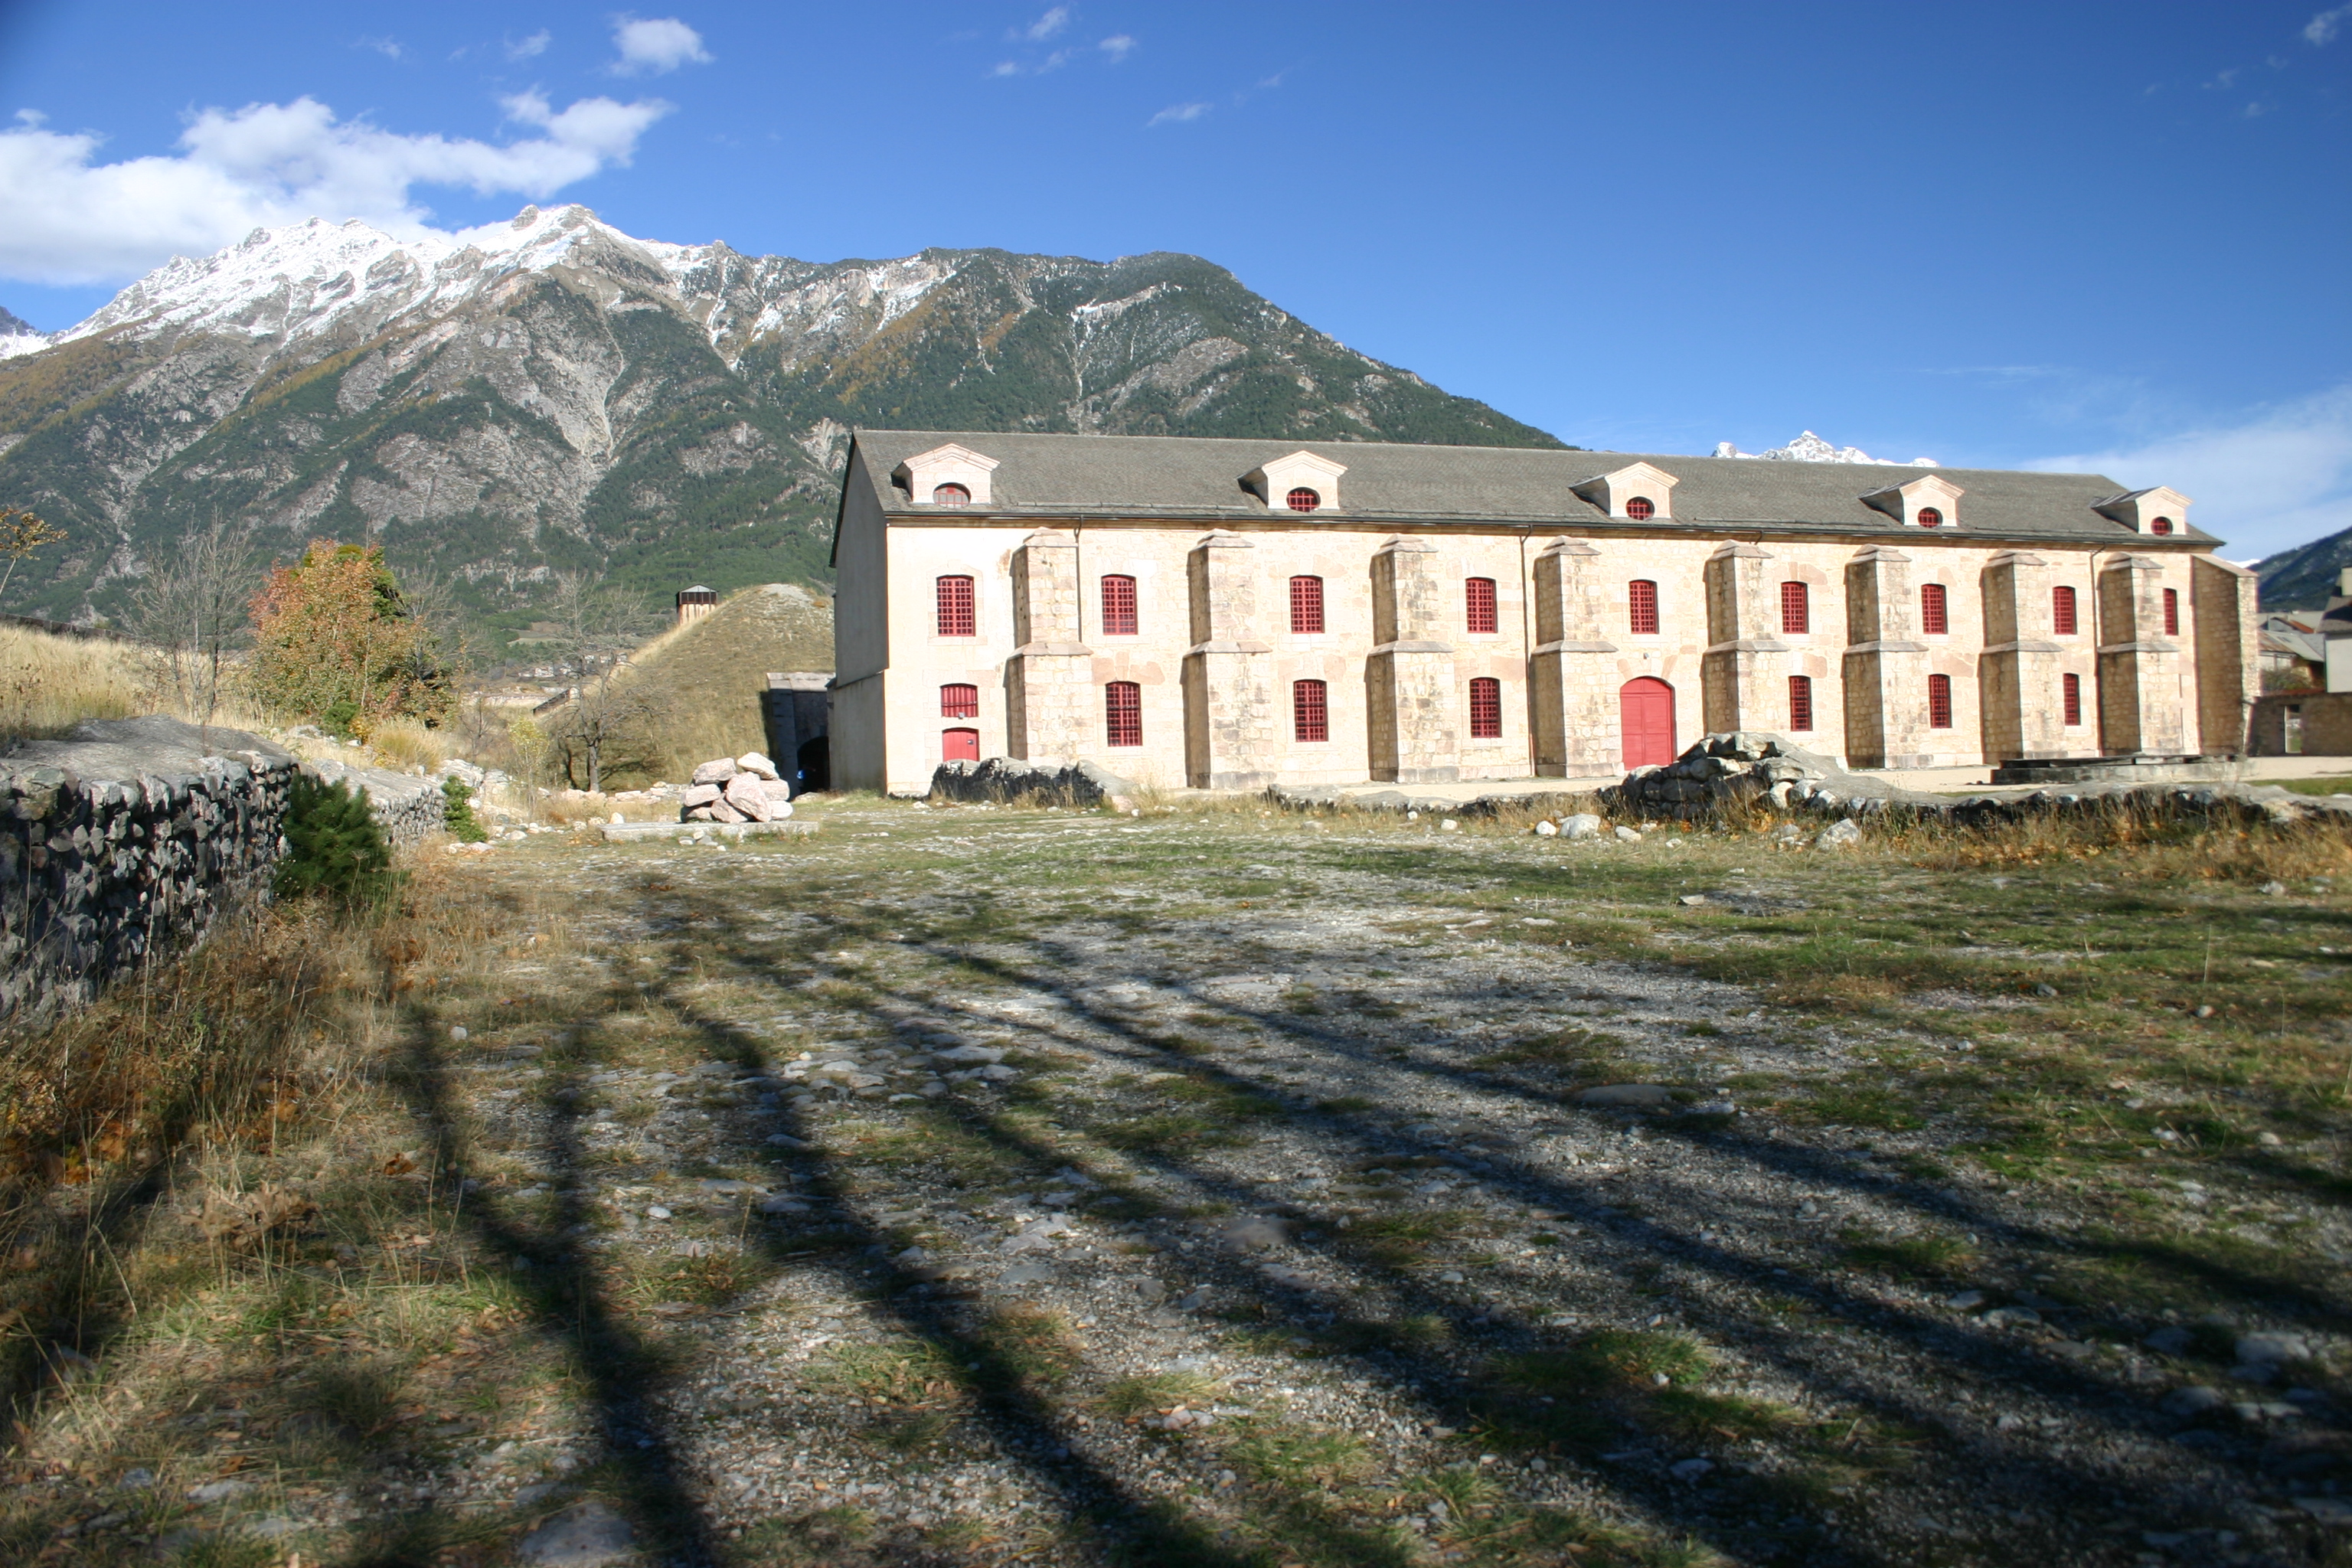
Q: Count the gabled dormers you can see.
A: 5